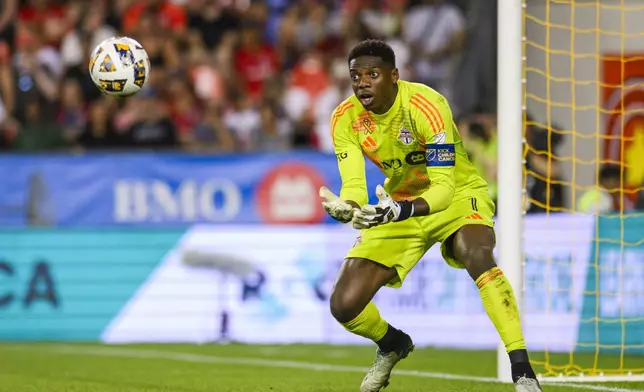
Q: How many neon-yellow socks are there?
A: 2